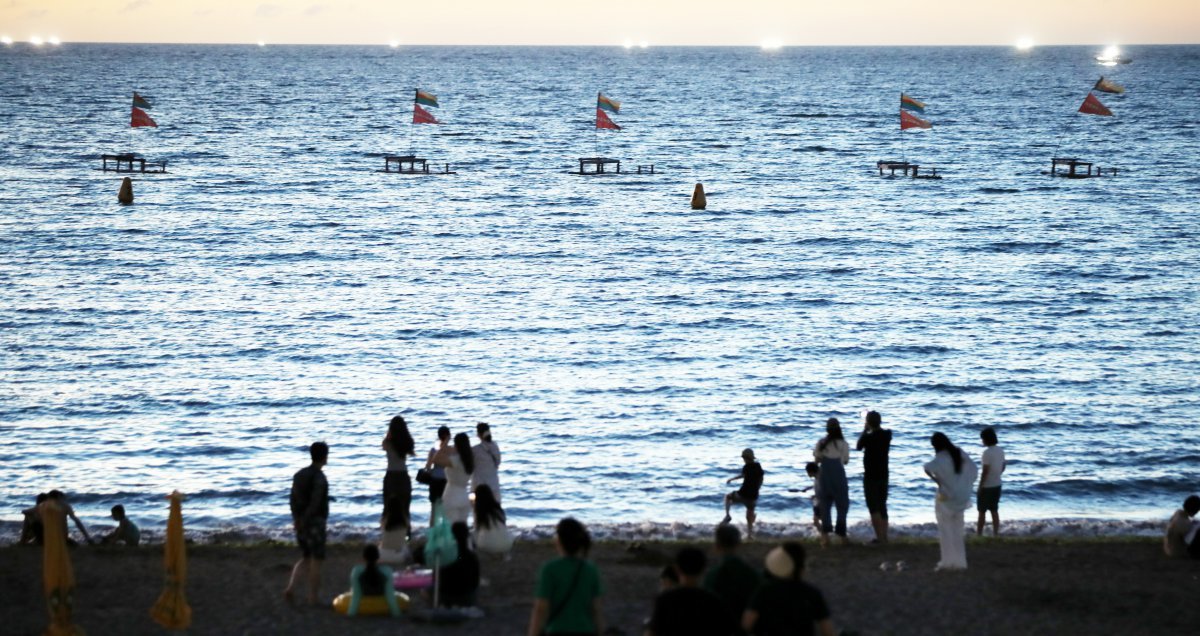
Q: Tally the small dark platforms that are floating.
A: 5